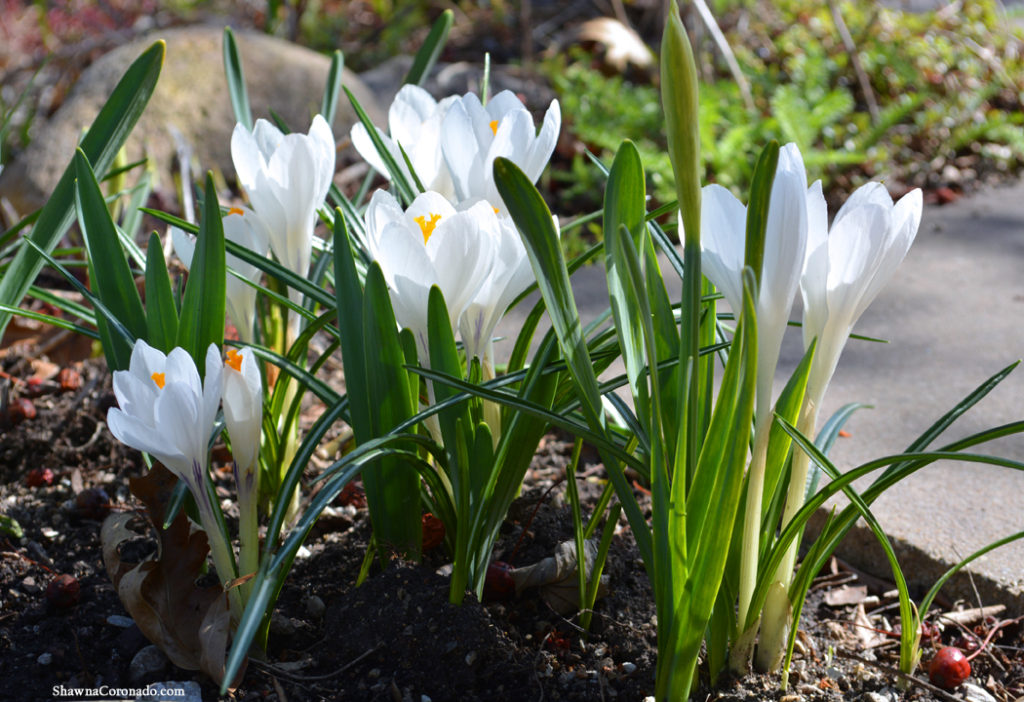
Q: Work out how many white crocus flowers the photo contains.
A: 10